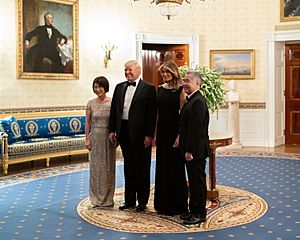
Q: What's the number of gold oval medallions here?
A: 4